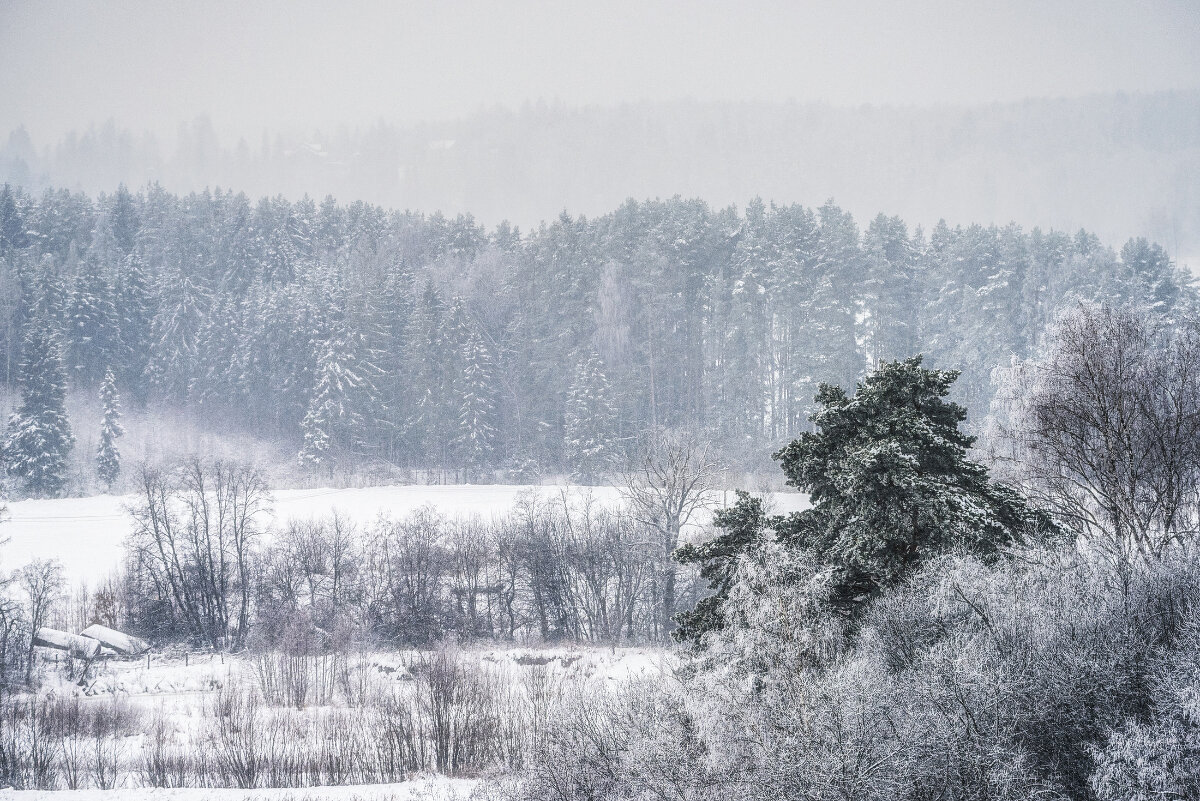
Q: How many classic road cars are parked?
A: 0